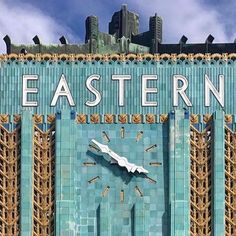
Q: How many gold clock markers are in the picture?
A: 12